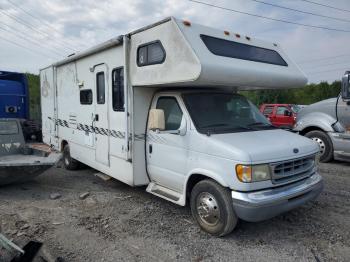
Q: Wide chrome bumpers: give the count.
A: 1